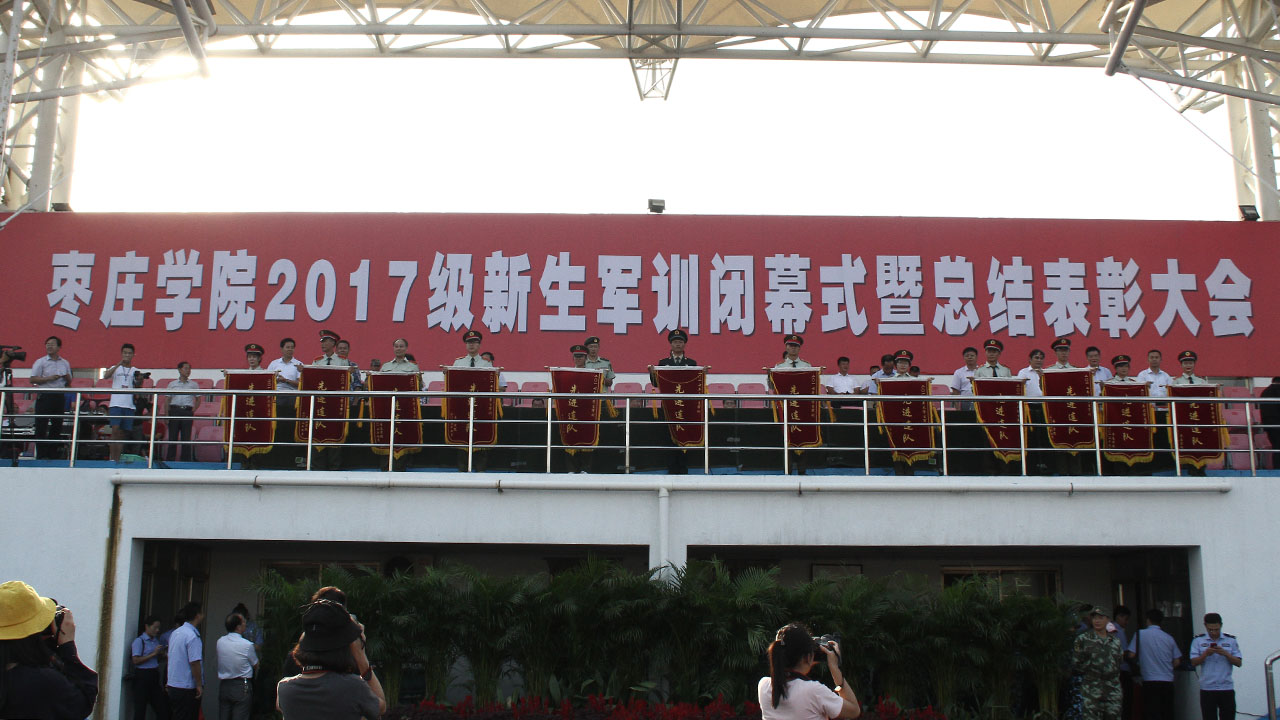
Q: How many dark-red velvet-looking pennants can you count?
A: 12